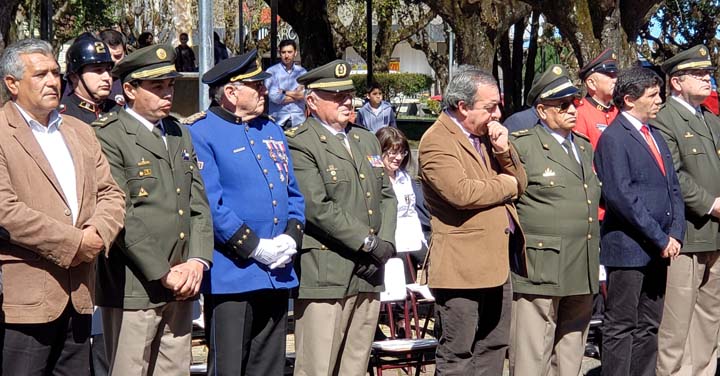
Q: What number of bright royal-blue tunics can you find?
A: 1